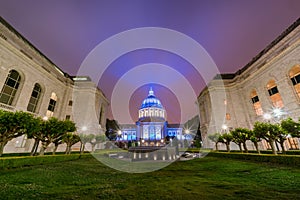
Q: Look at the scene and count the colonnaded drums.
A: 1